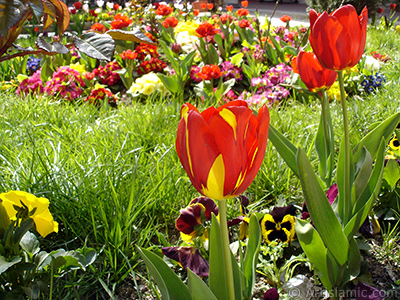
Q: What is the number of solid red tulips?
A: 2